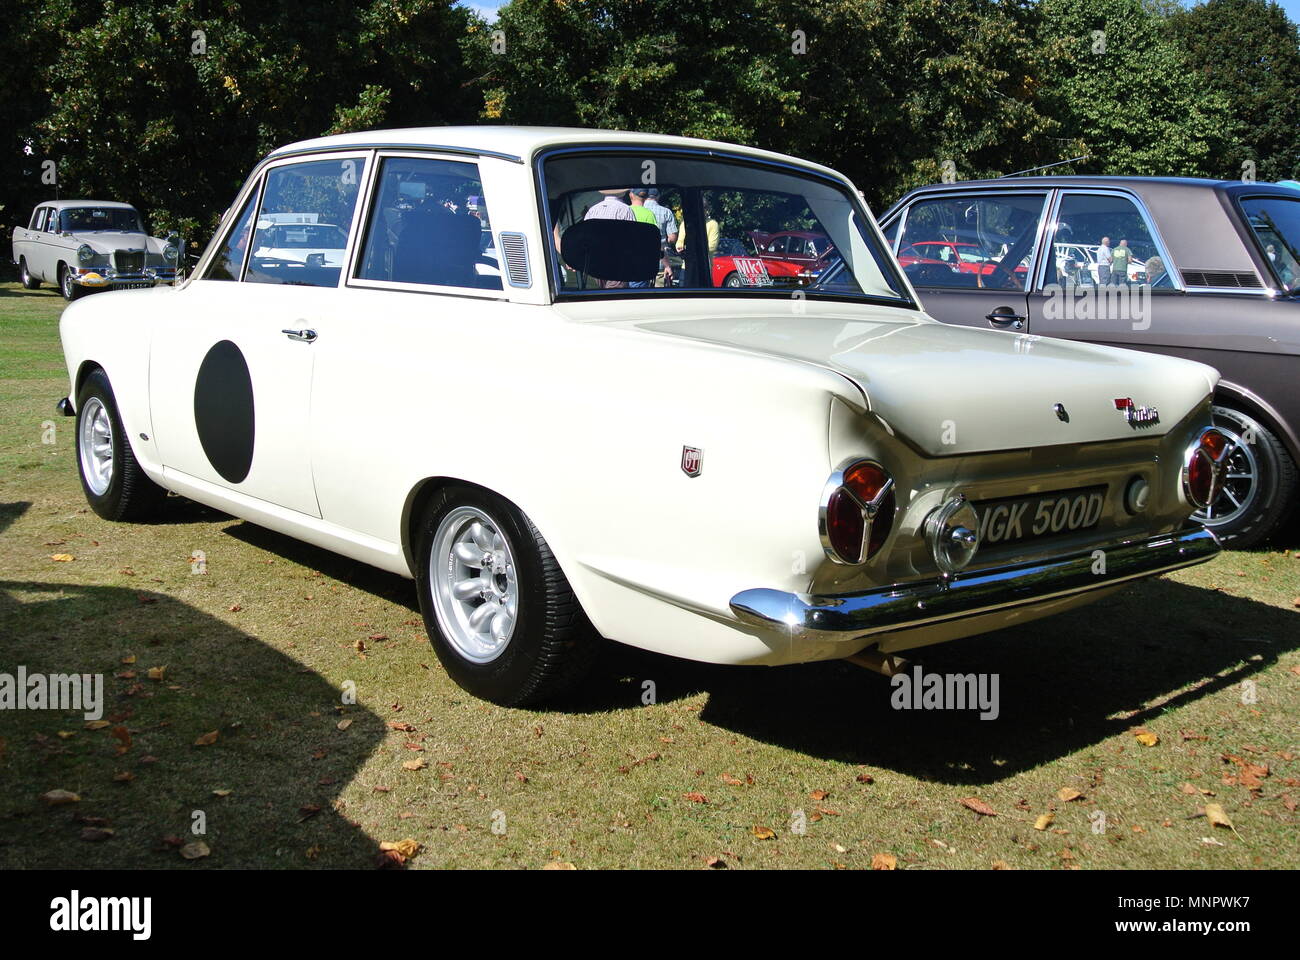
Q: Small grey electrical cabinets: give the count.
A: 0